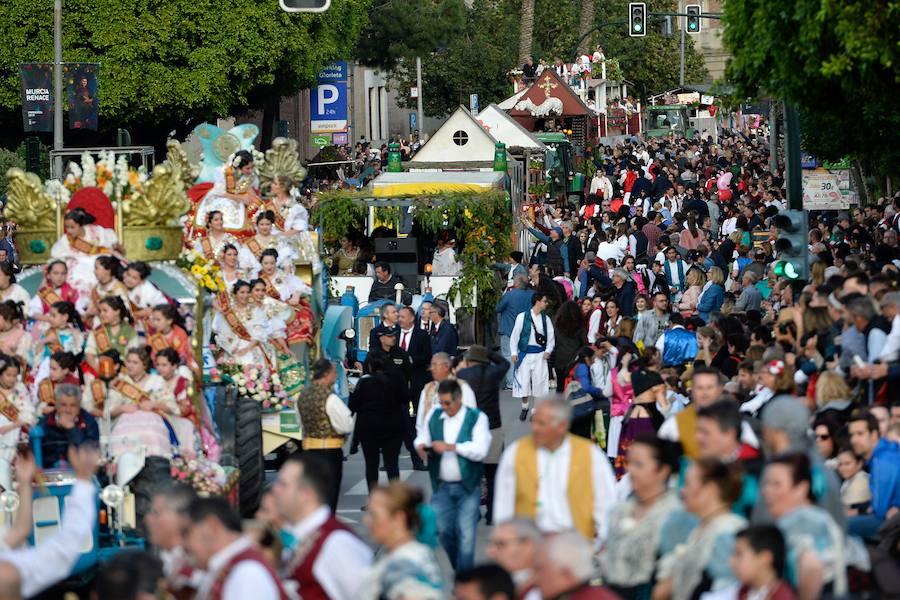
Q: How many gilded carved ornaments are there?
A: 4